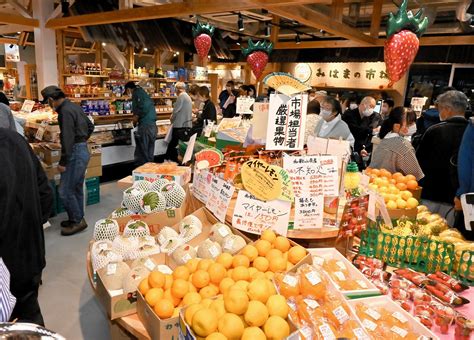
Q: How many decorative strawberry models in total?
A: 3